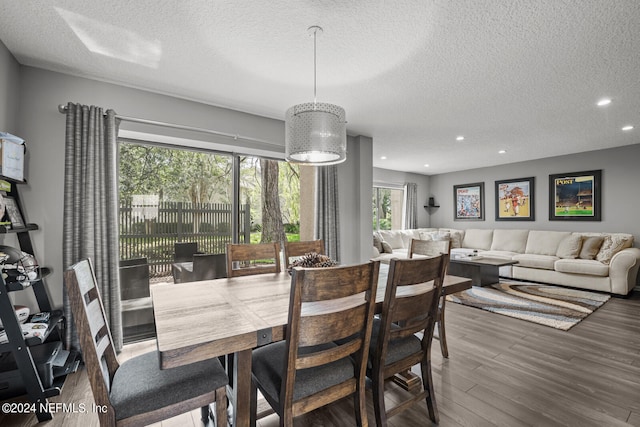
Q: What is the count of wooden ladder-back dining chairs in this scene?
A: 6